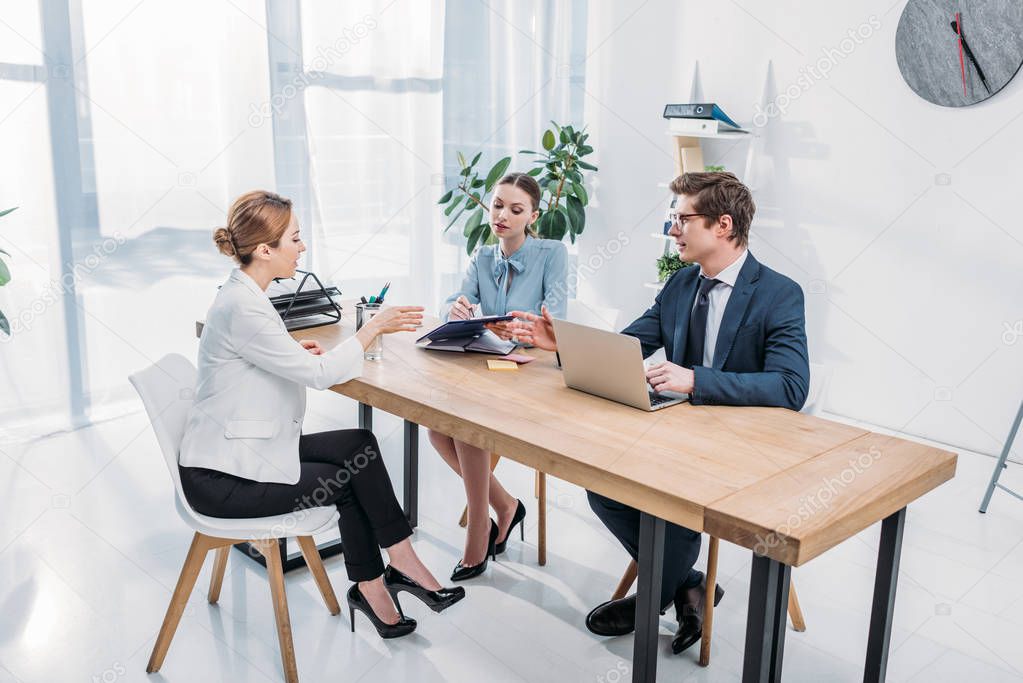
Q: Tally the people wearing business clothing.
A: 3